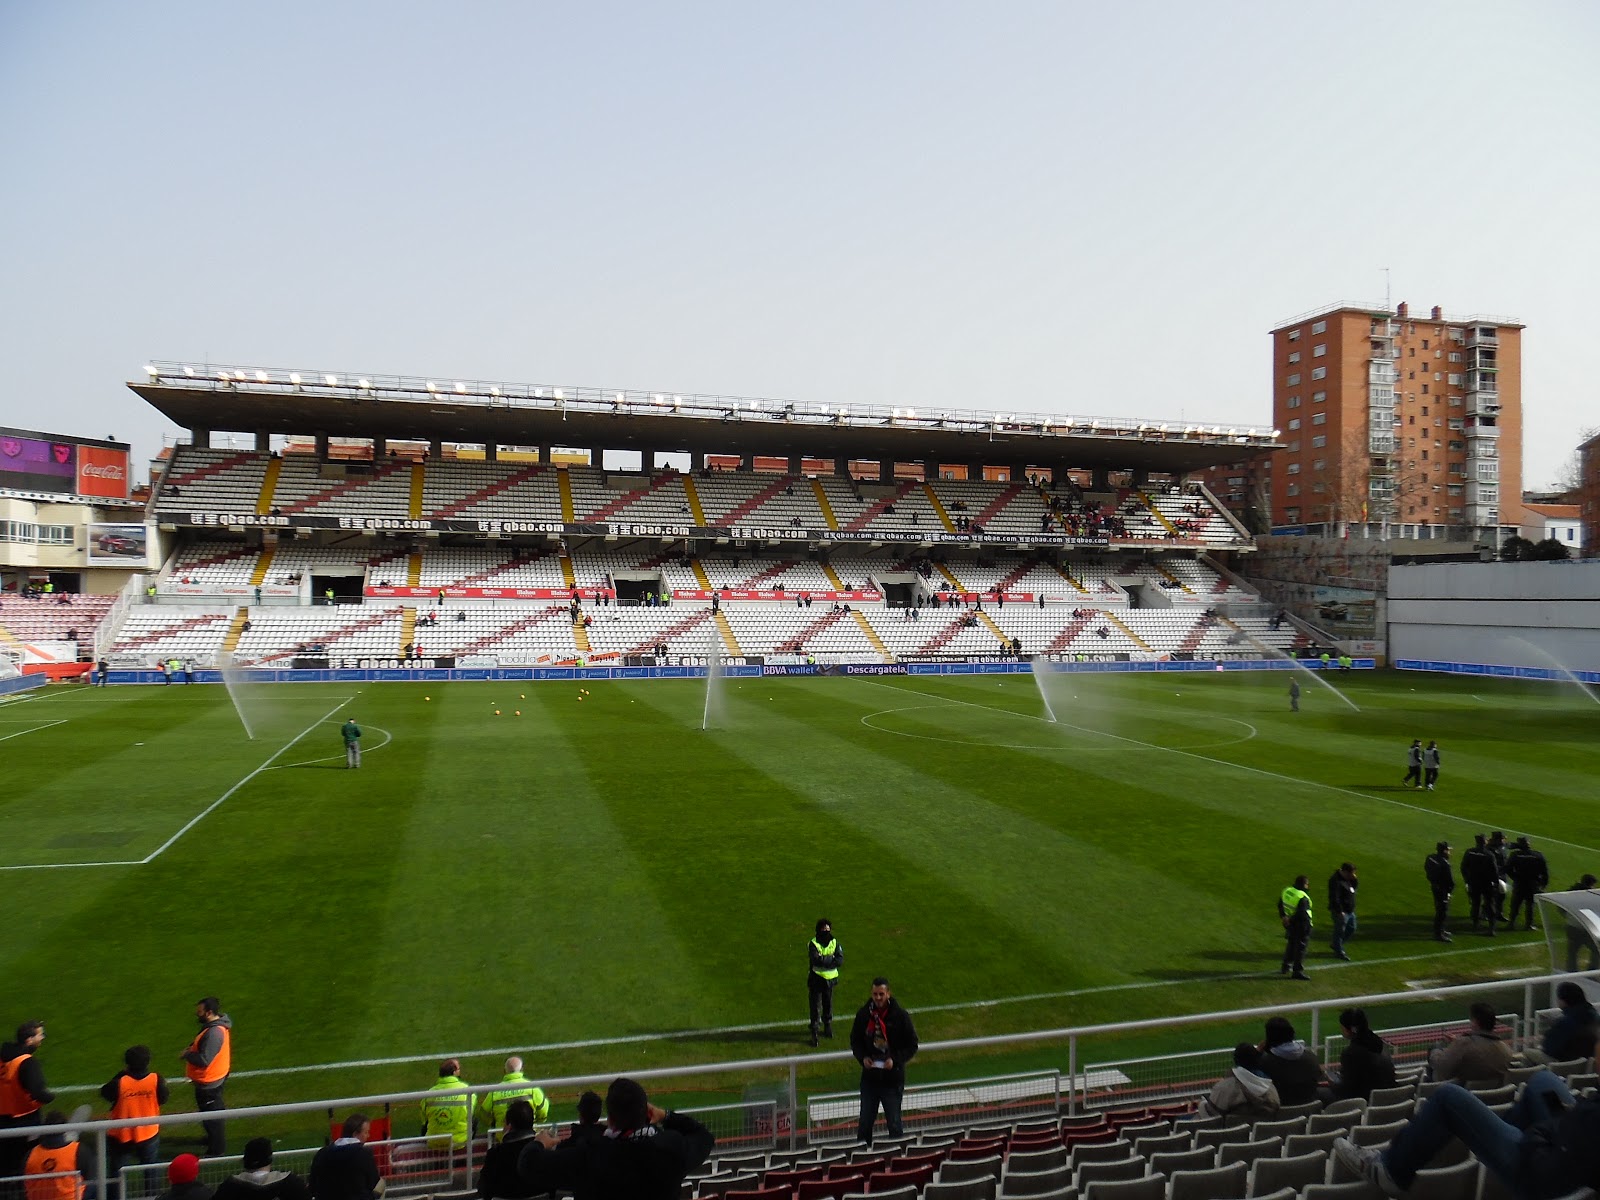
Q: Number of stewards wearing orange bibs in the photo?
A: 4